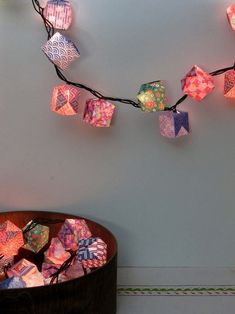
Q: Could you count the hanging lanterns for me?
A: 9